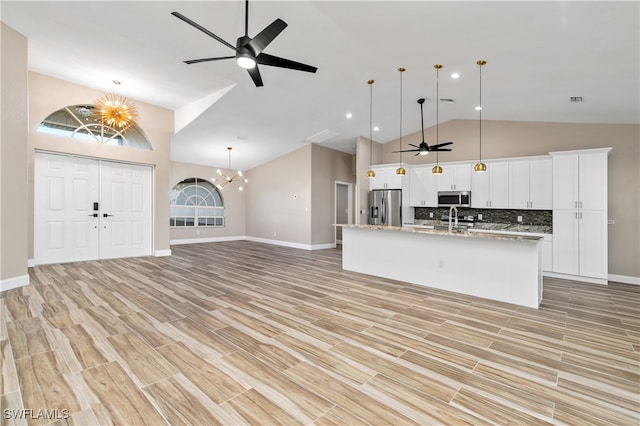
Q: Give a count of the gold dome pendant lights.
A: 4